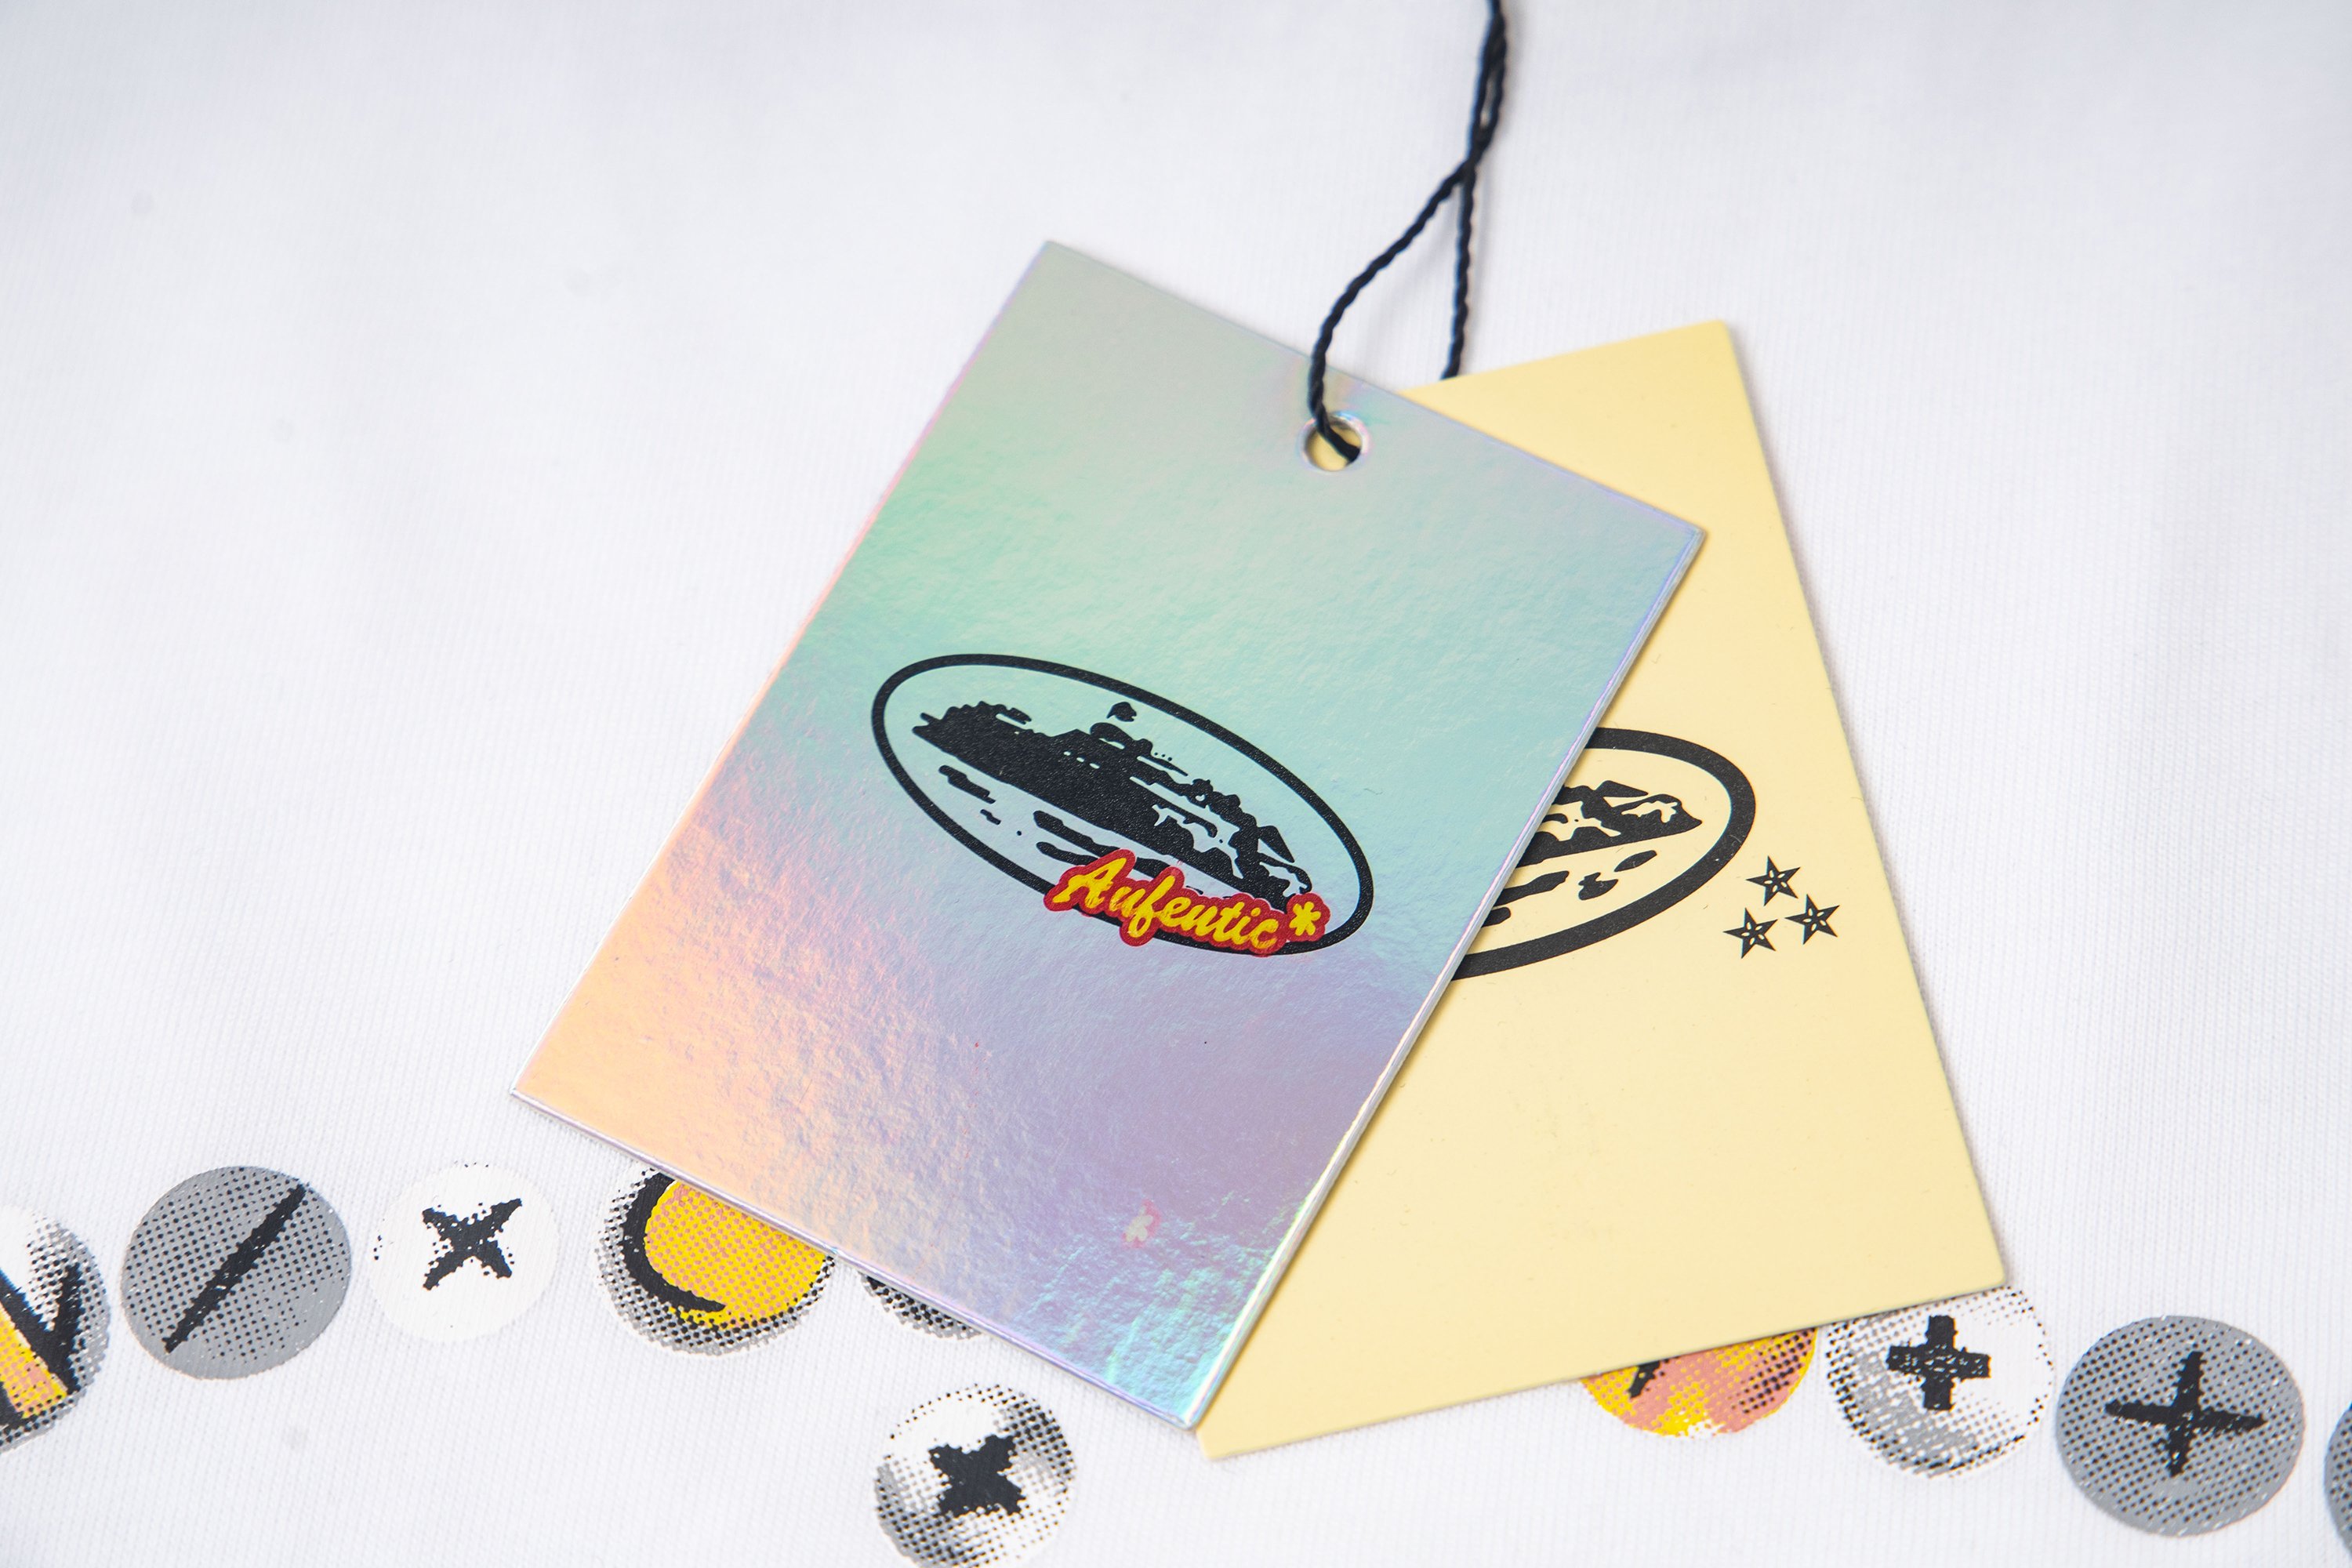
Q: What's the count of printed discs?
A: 10